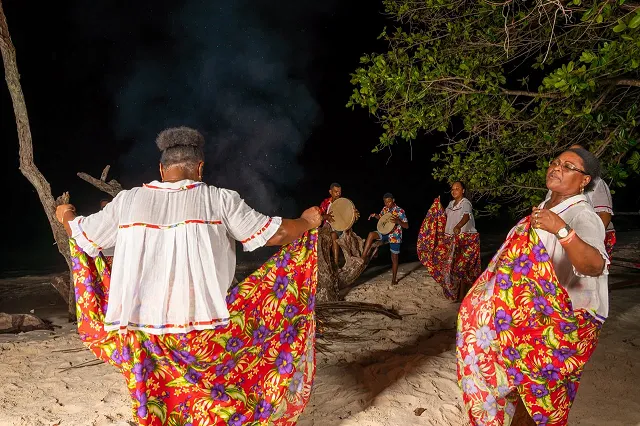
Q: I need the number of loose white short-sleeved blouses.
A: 4